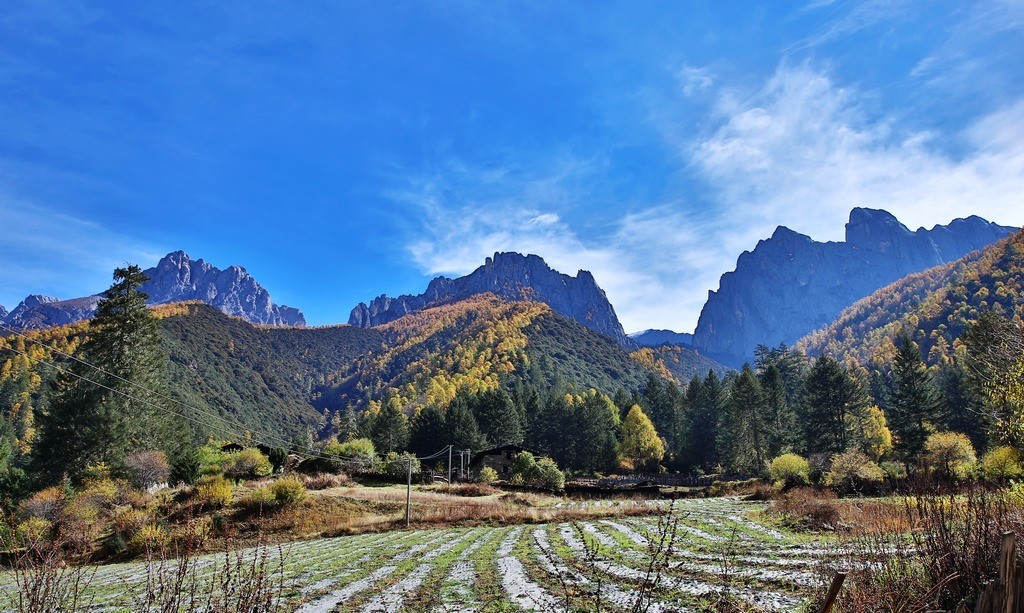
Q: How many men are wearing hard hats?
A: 0